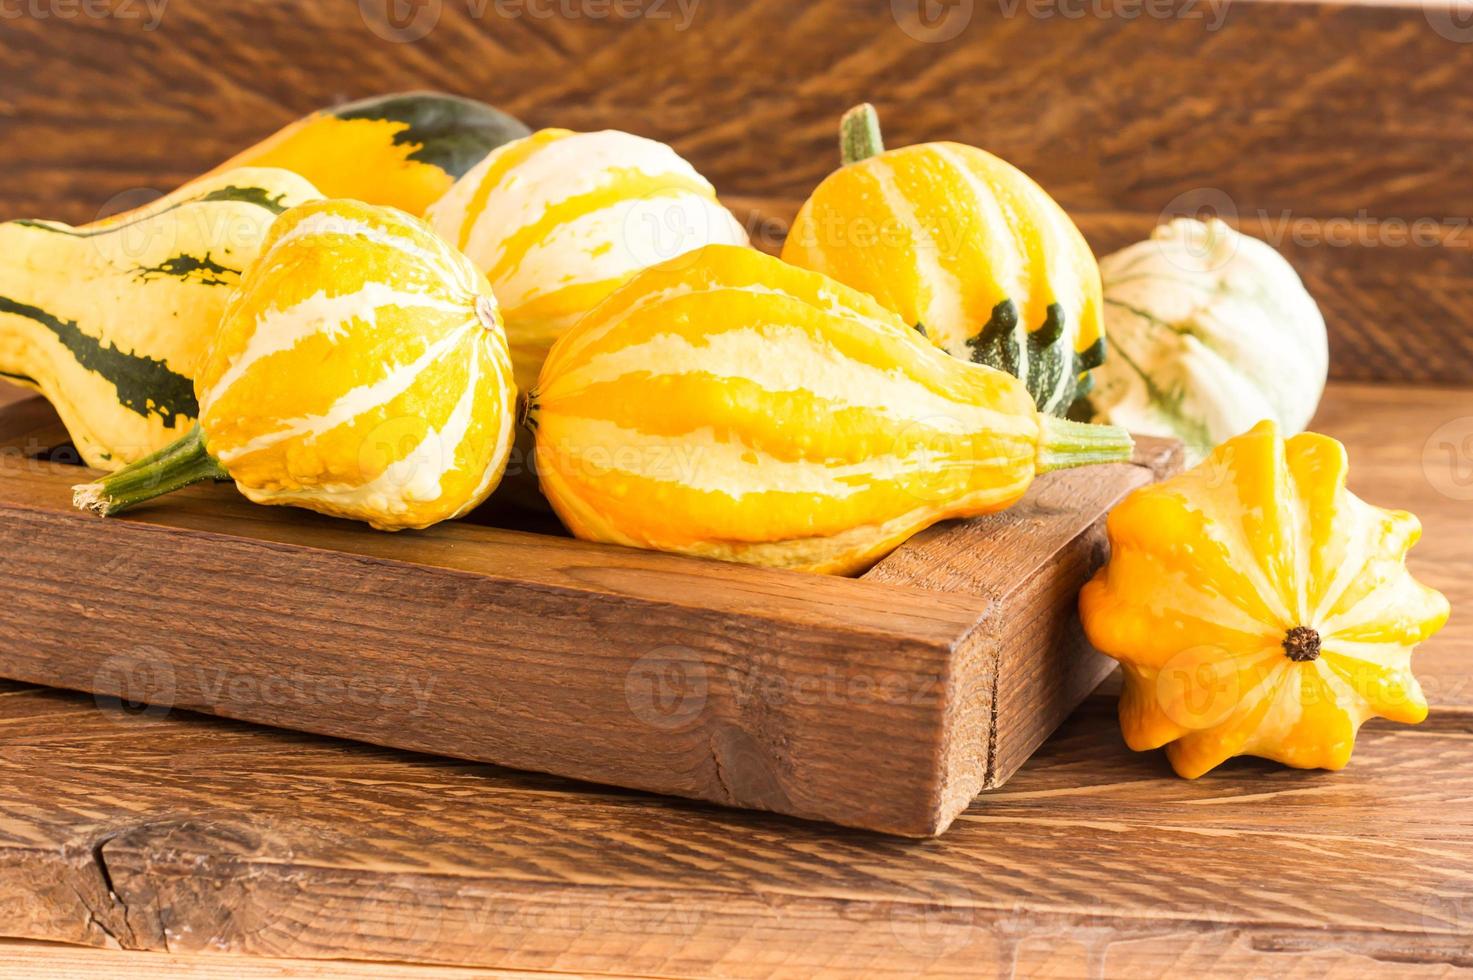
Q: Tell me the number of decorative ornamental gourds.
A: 8